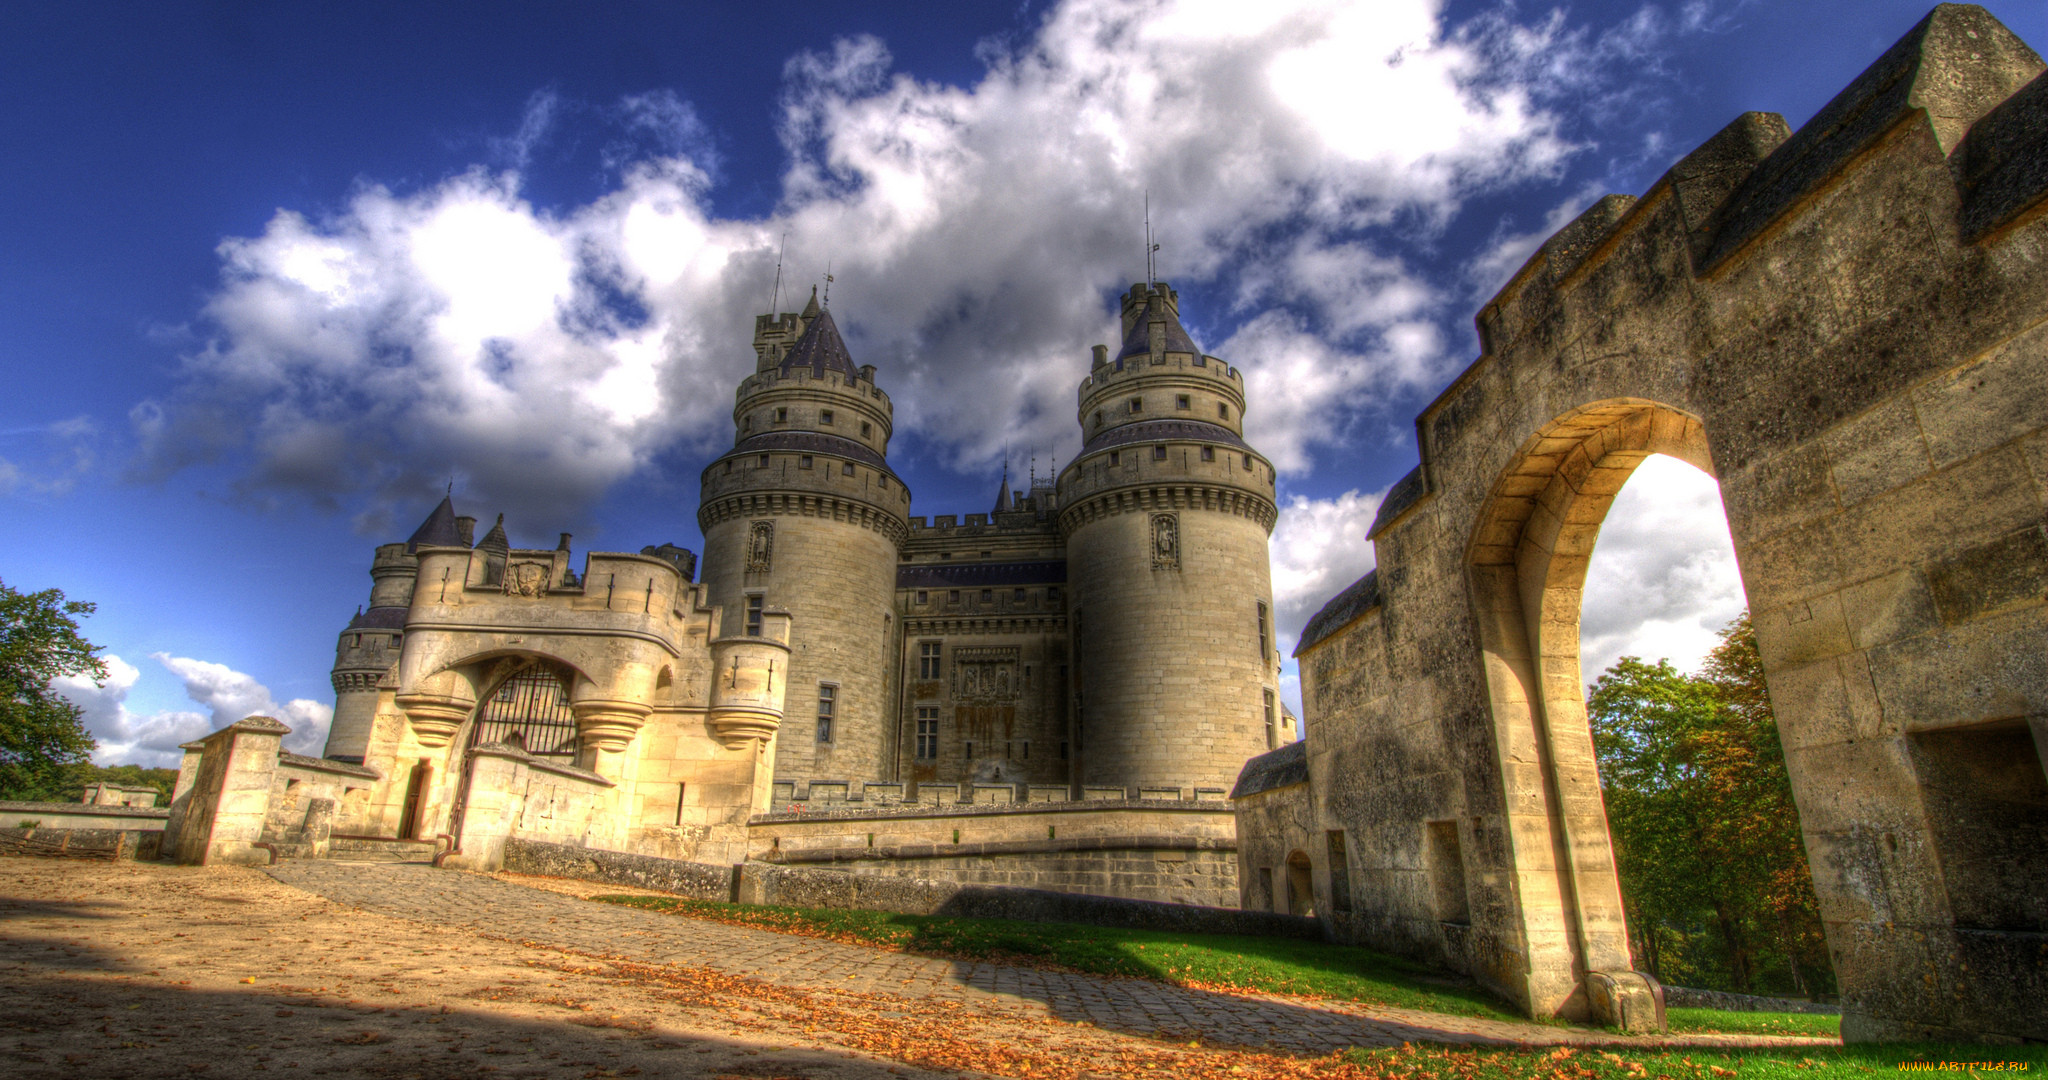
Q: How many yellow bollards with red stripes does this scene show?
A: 0